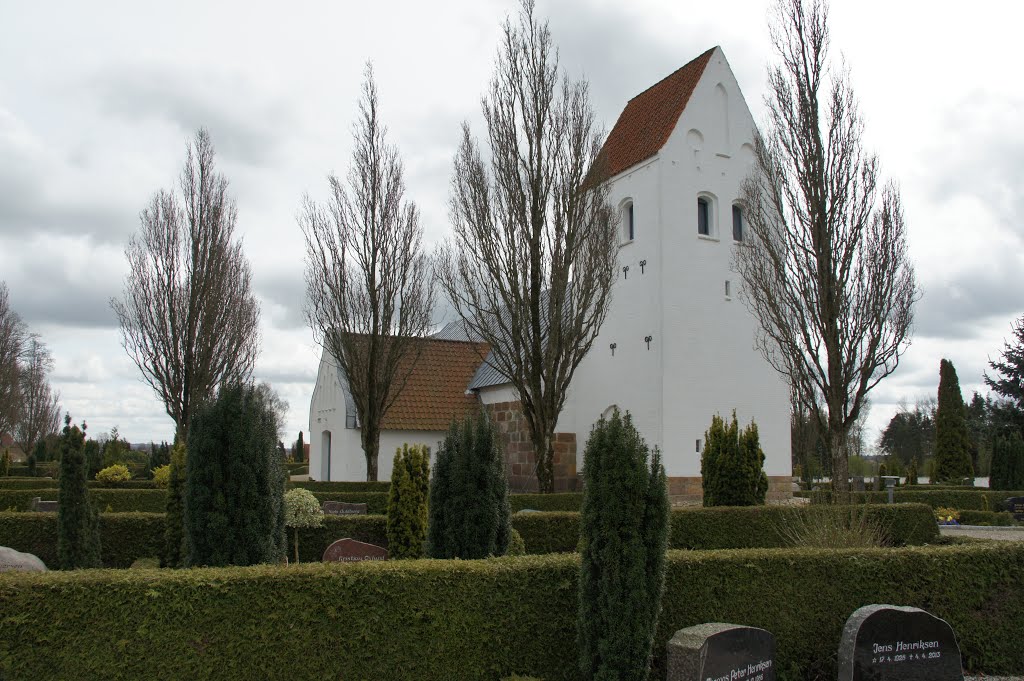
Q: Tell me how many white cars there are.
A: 0